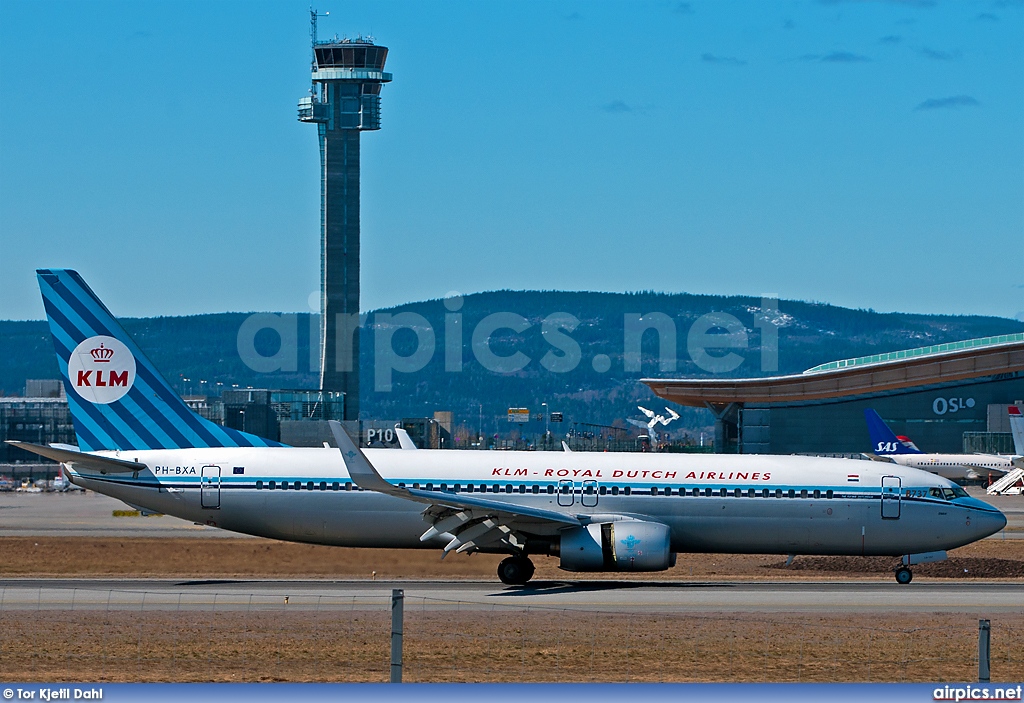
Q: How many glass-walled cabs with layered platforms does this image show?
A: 1